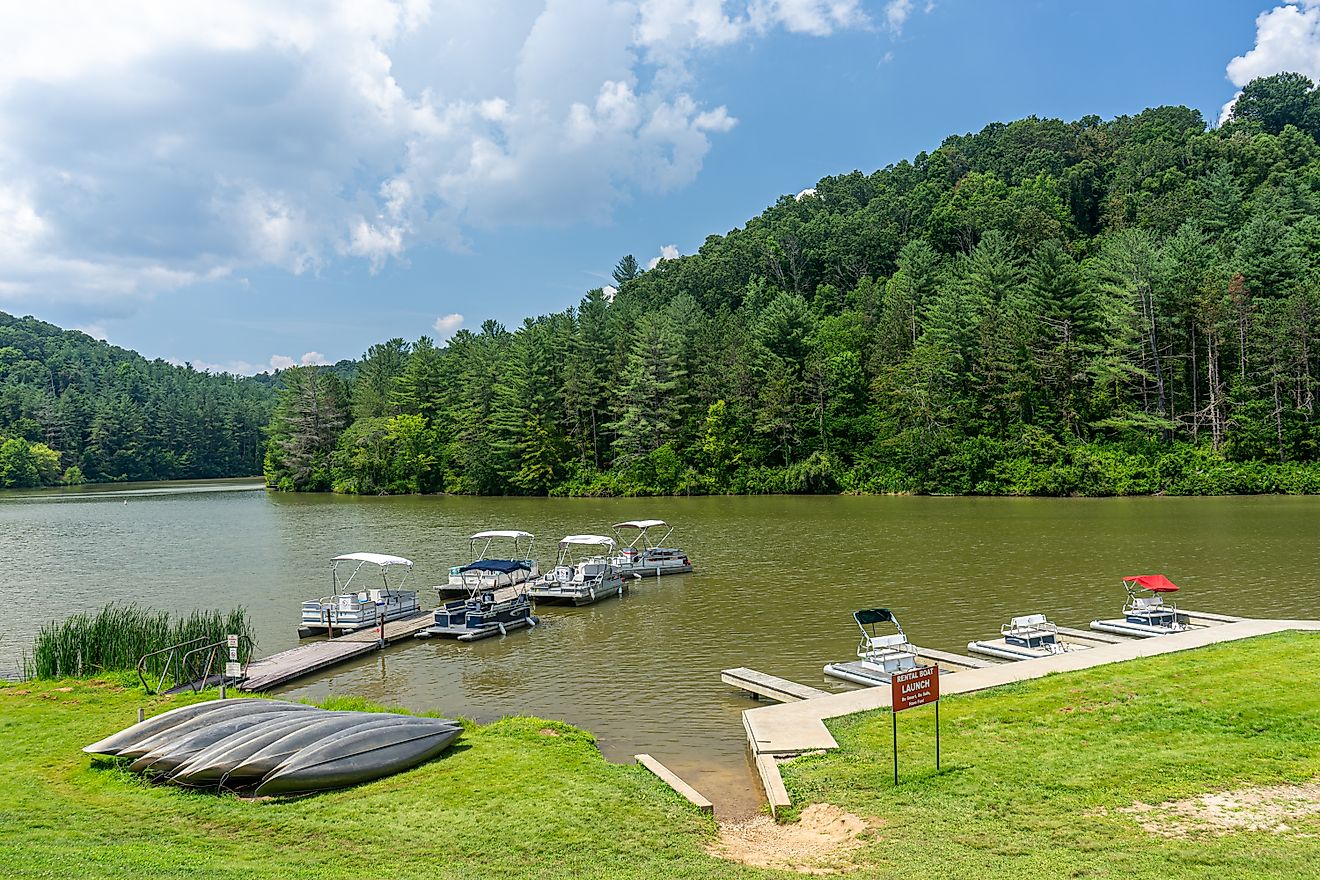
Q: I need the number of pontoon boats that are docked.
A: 5